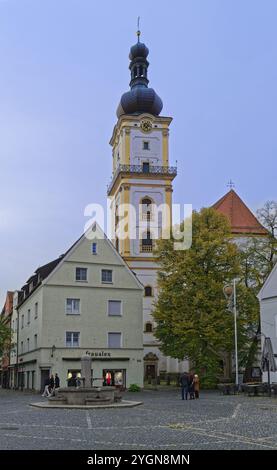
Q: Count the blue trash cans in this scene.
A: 0